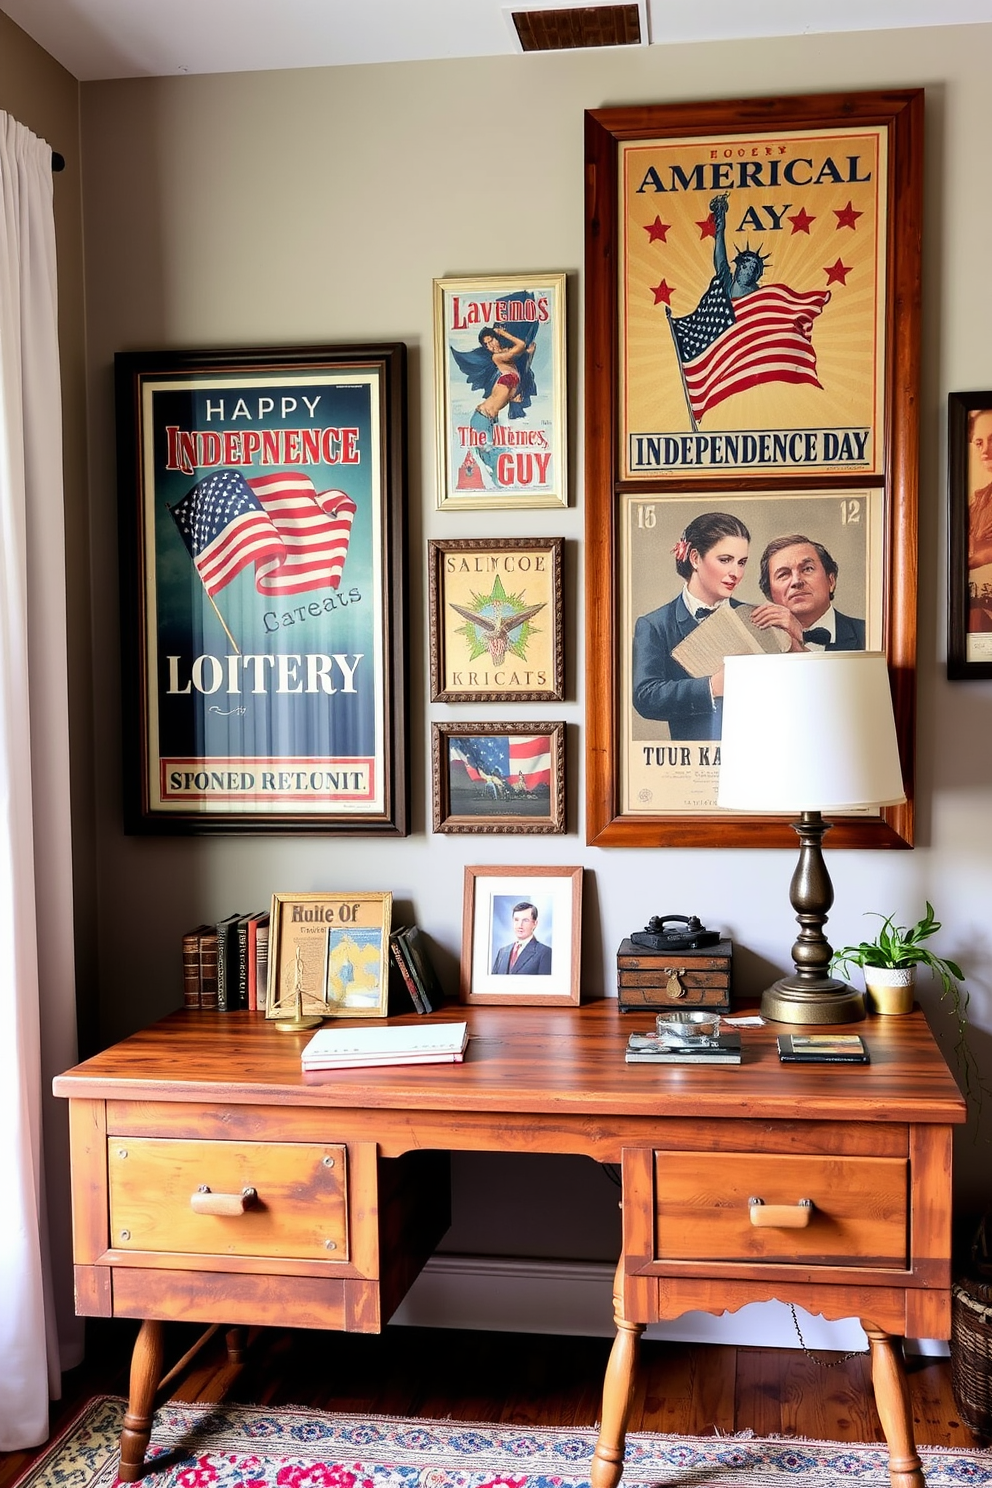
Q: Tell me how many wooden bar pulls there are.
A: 2